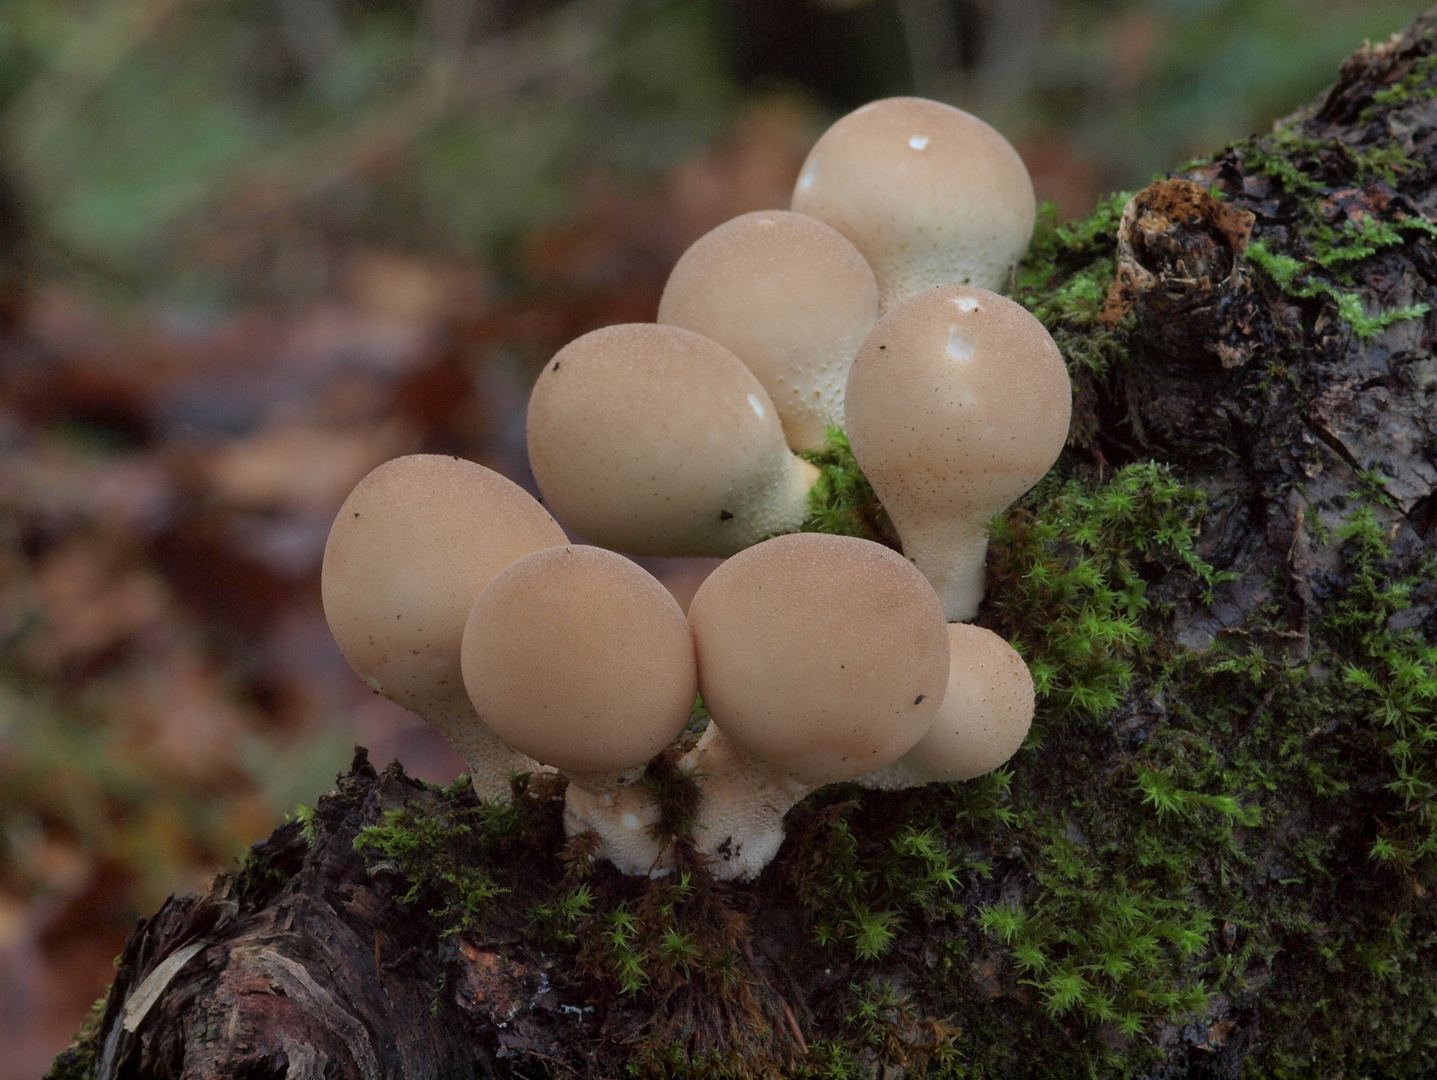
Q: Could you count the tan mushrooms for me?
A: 8